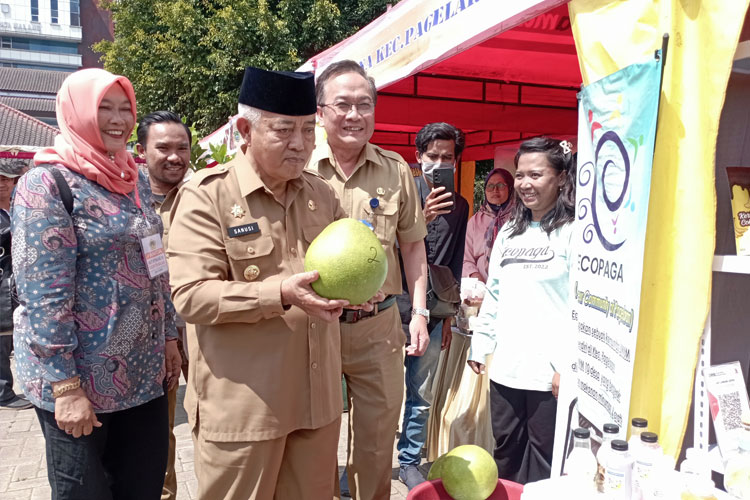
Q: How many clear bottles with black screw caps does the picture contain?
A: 5